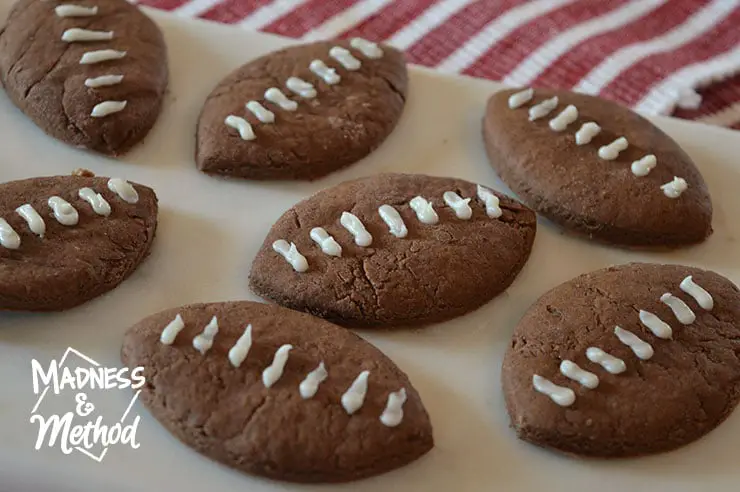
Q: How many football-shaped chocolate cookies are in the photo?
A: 7